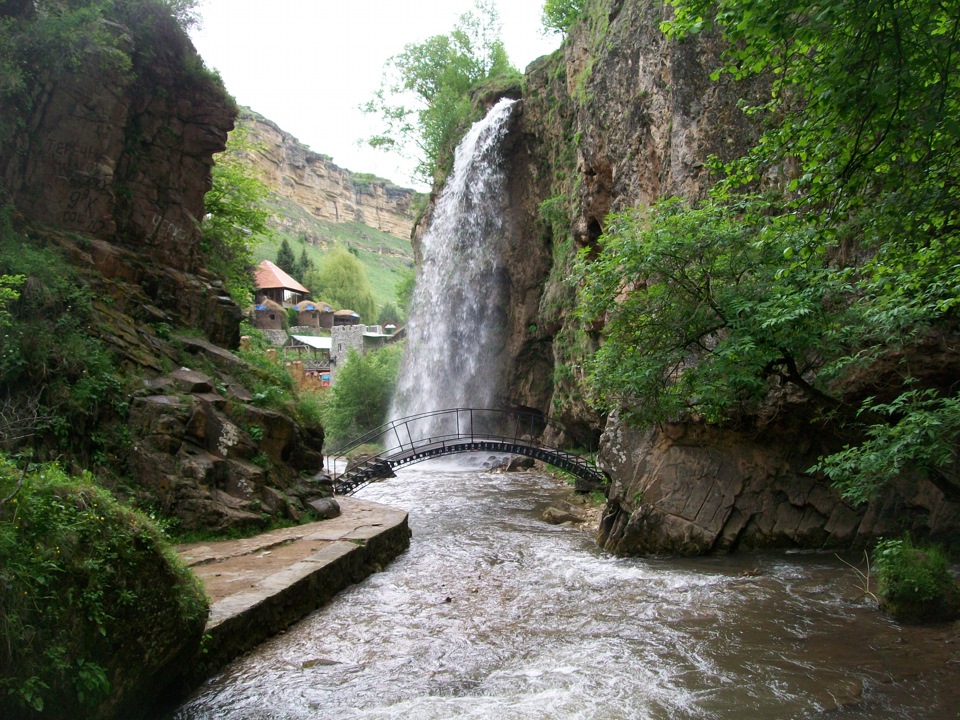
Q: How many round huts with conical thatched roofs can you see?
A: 4